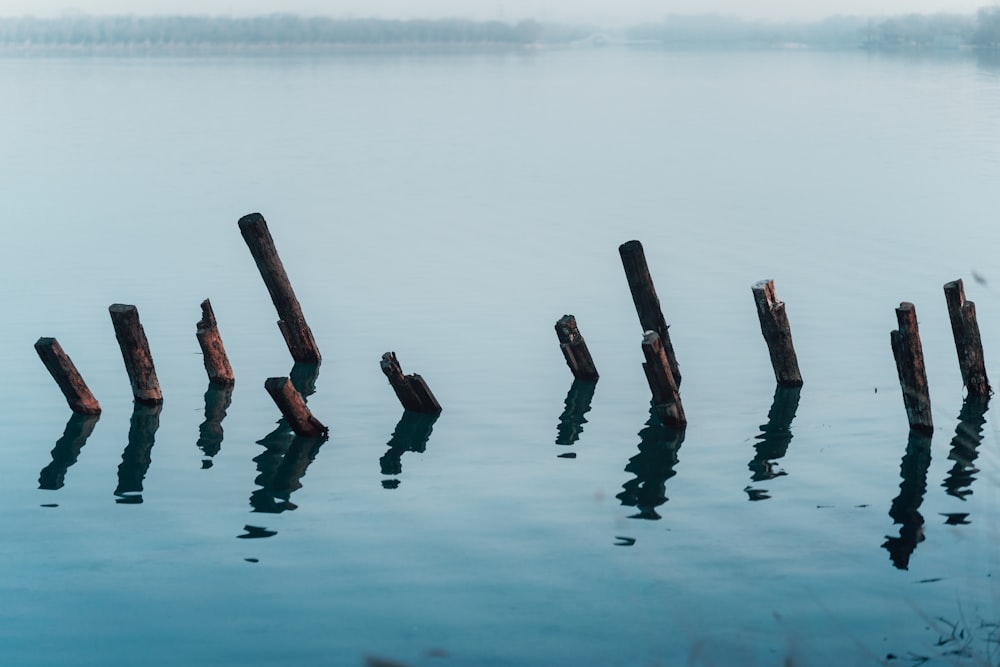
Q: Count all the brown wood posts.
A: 12